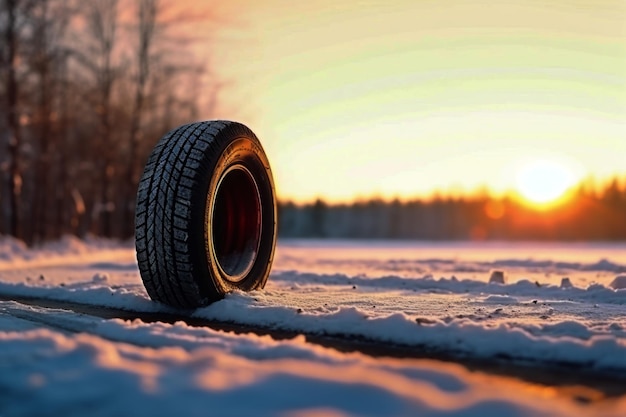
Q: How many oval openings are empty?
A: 1